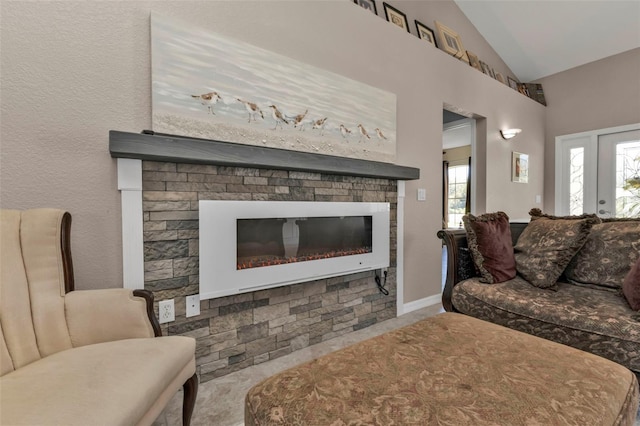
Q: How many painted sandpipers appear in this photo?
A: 8